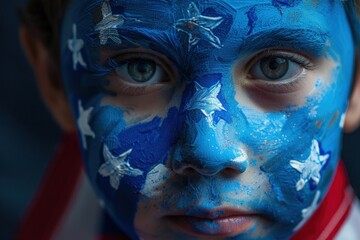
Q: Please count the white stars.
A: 8